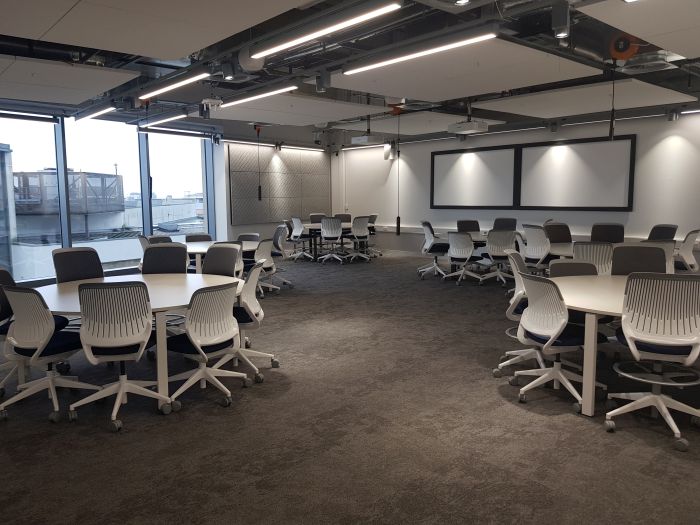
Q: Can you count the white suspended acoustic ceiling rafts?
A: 7